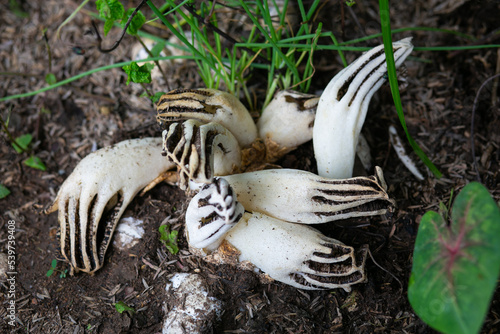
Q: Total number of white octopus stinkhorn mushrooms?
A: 8